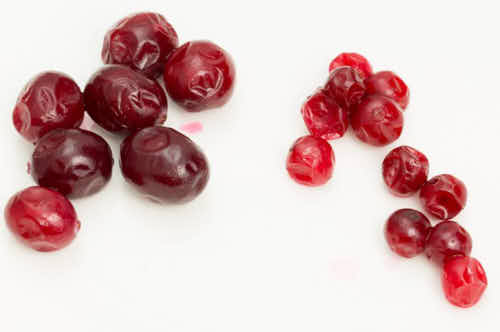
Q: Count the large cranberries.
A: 7